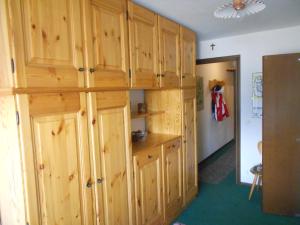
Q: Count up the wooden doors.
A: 11